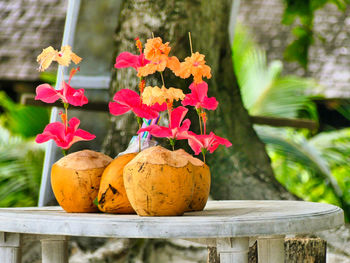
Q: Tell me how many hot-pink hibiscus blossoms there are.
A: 7